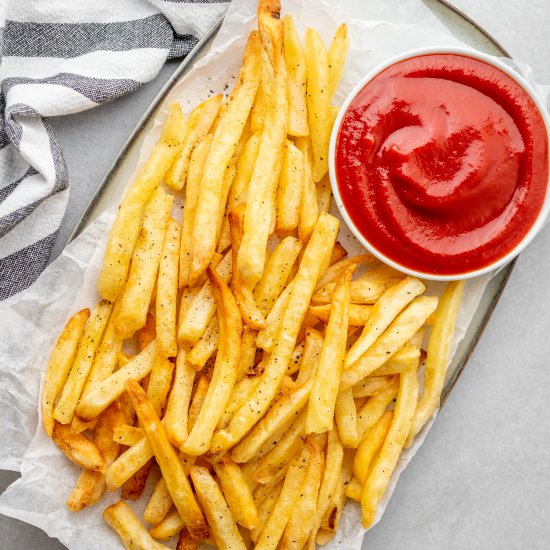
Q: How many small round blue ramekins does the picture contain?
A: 0